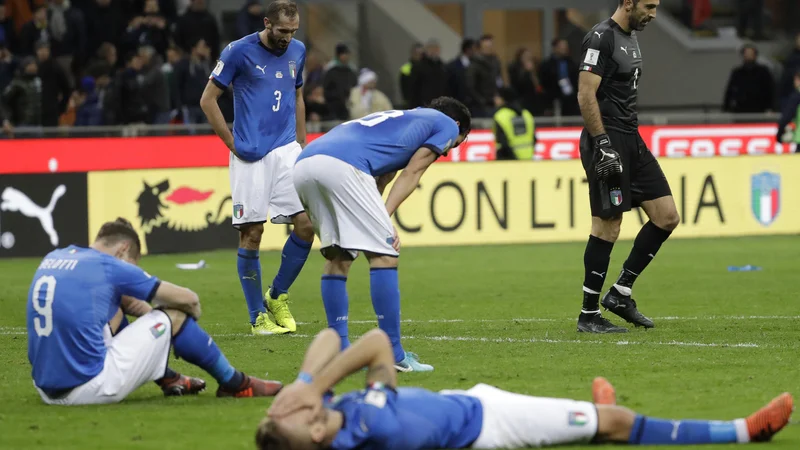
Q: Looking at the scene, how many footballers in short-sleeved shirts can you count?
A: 5